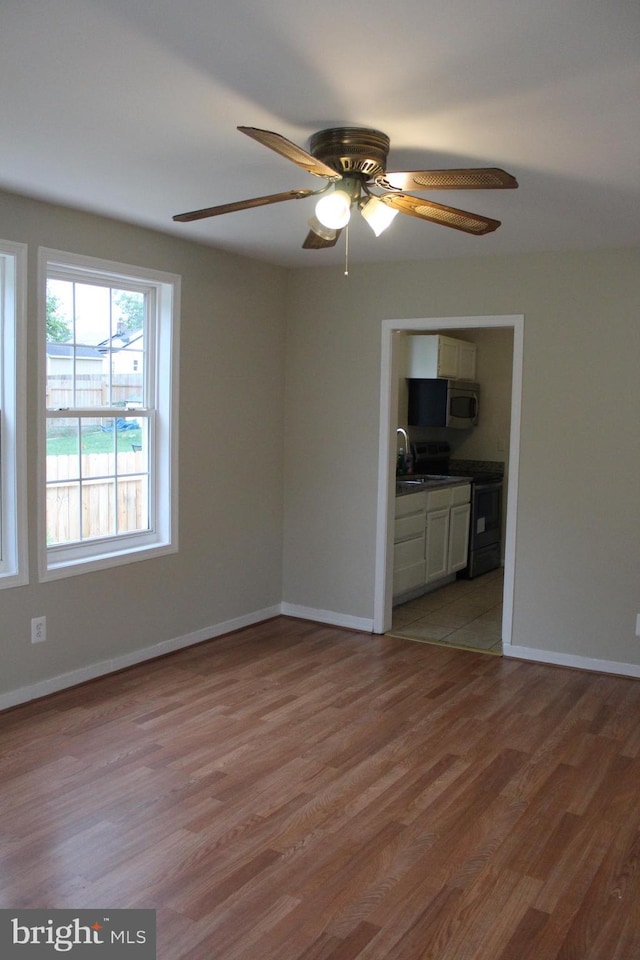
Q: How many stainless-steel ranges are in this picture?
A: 1